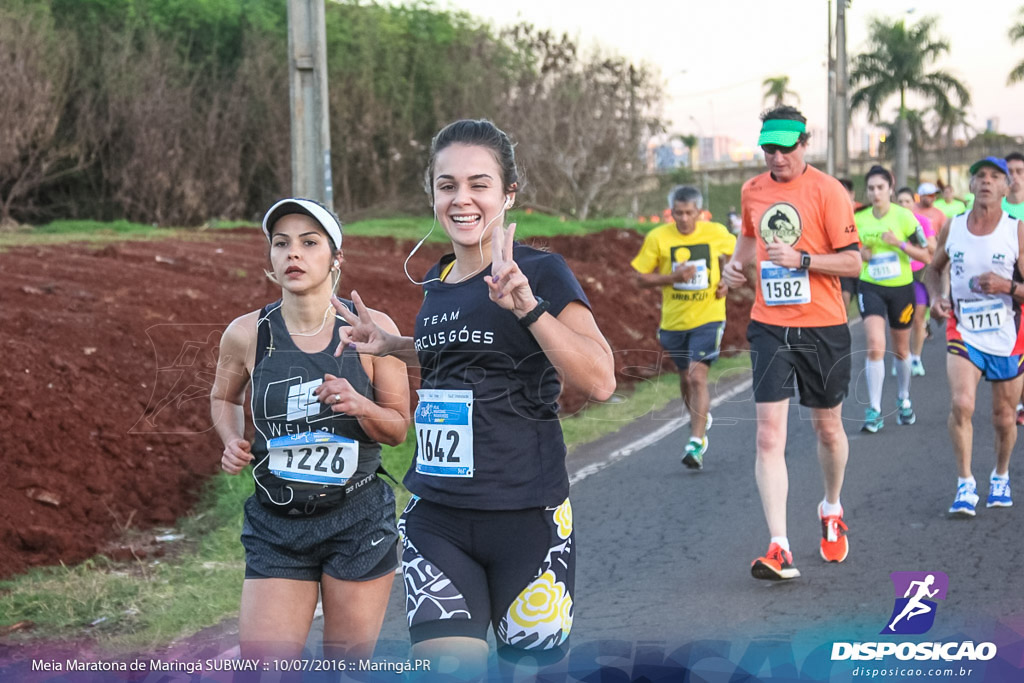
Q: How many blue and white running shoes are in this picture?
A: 2